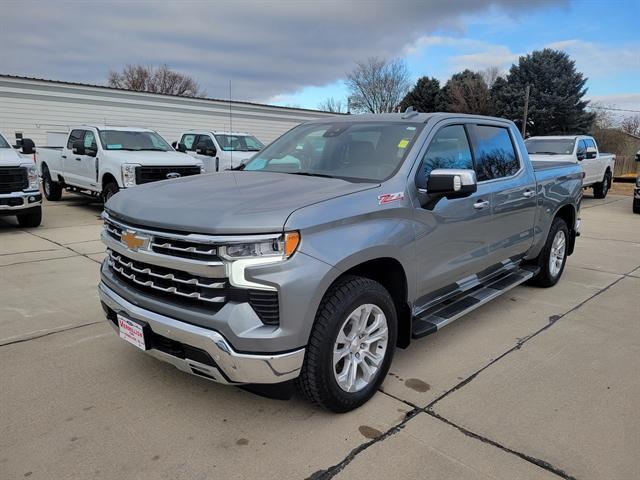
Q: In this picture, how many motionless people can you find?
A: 0